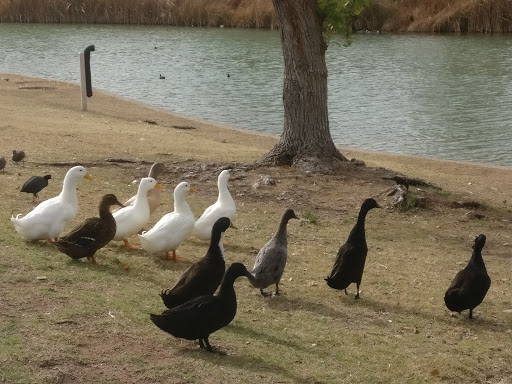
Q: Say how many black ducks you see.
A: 4